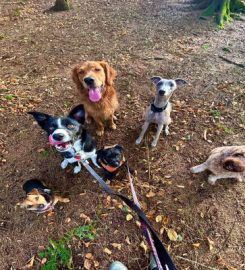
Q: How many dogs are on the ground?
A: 6